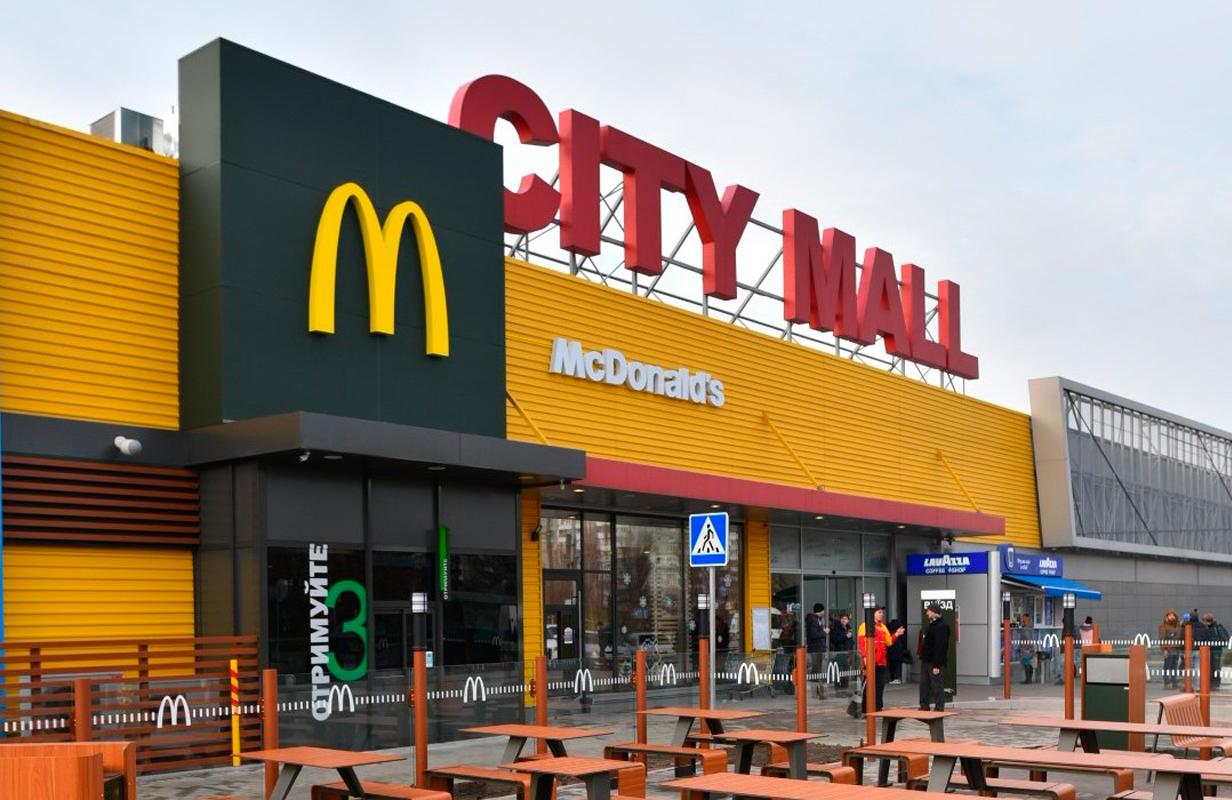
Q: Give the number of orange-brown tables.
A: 9